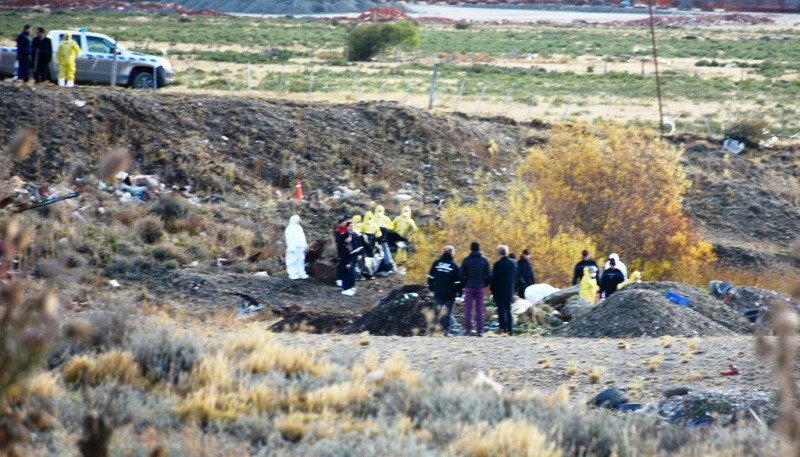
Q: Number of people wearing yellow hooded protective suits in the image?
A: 7